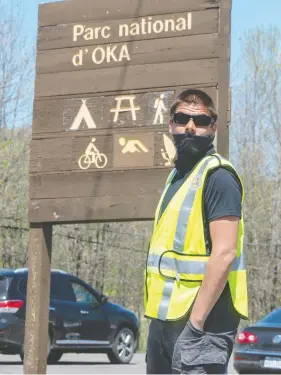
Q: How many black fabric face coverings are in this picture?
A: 1